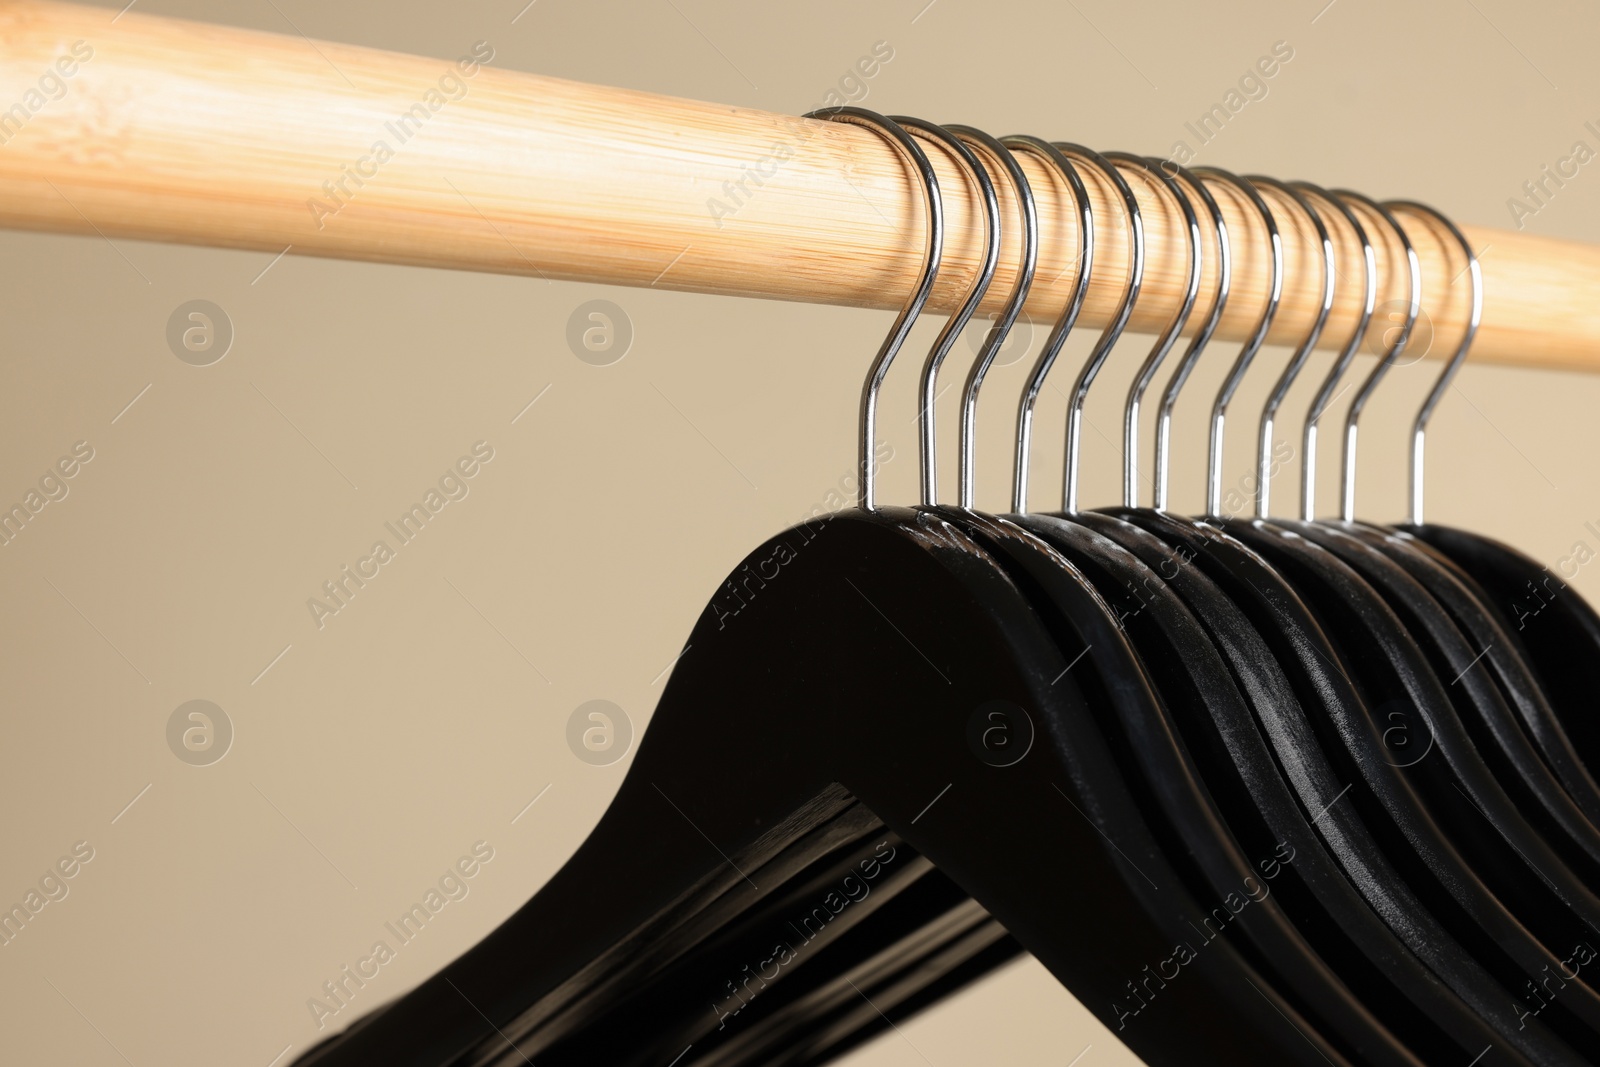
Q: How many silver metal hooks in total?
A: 12